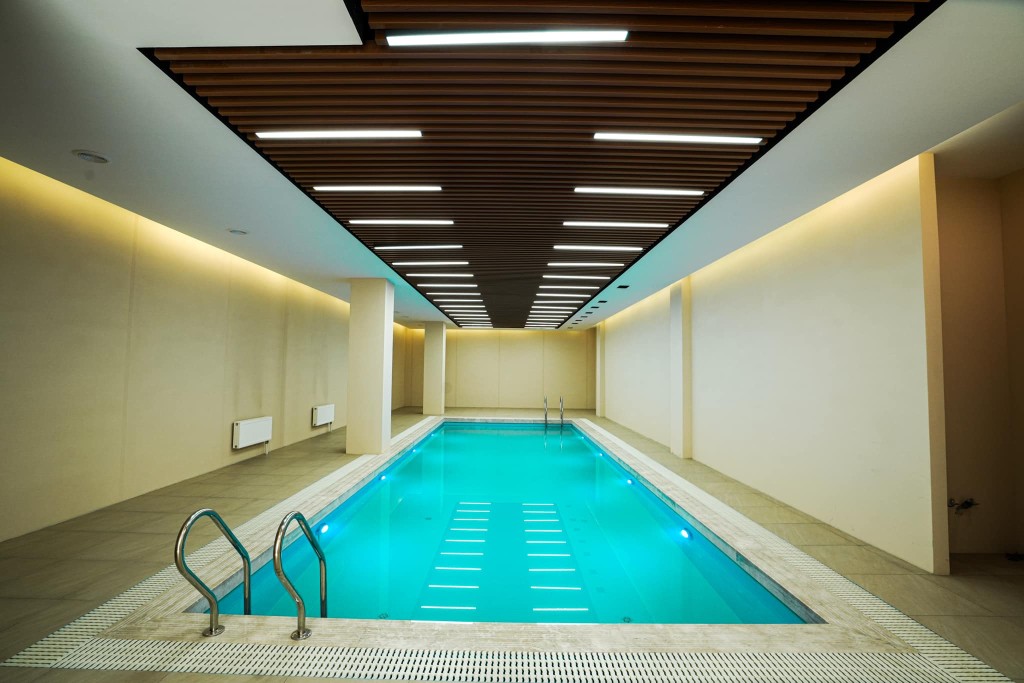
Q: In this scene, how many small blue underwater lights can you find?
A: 8